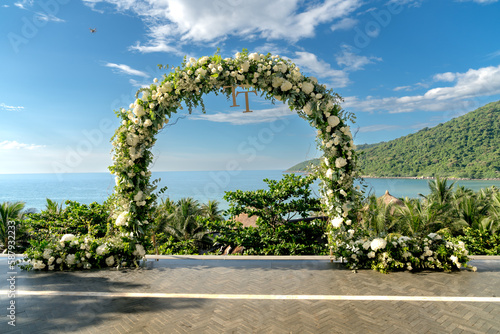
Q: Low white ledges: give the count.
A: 1